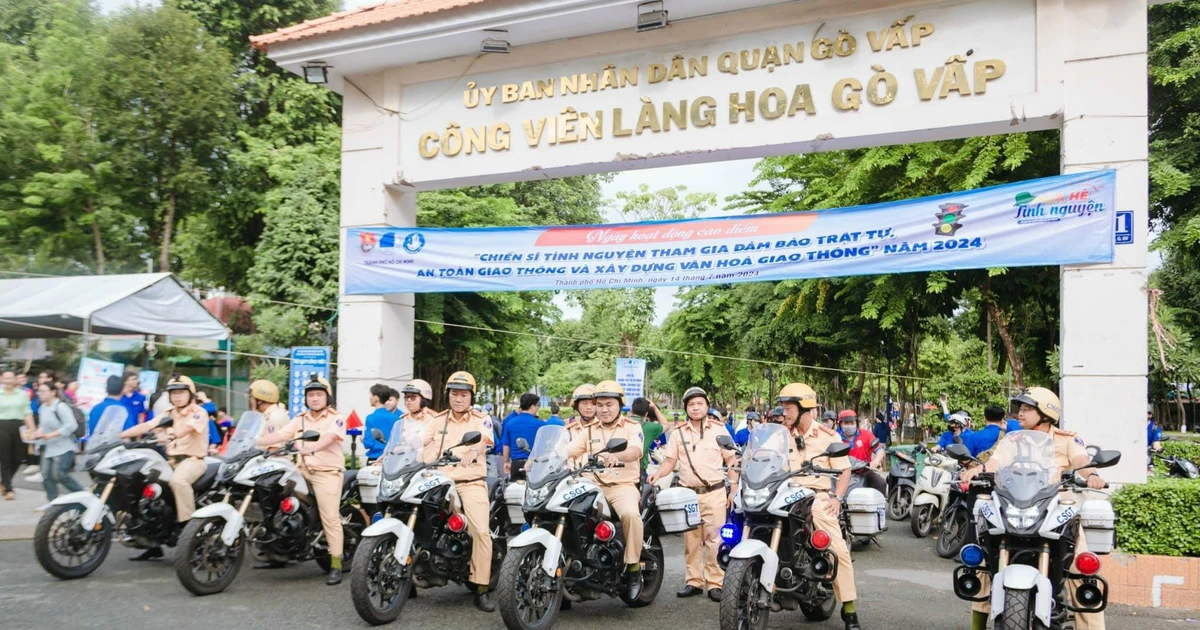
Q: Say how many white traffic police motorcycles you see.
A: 6